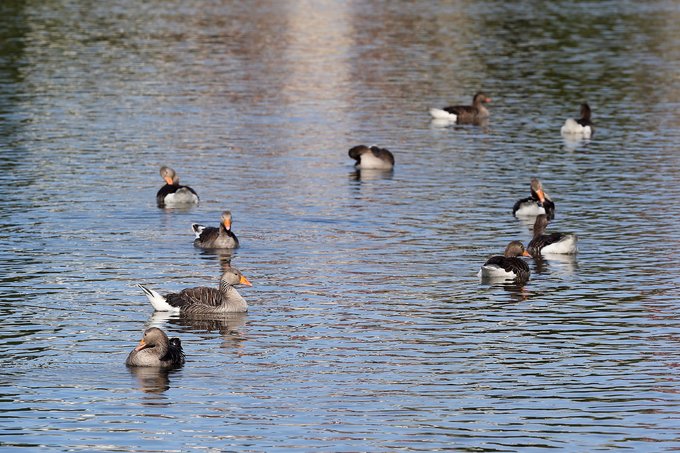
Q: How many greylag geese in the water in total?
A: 10